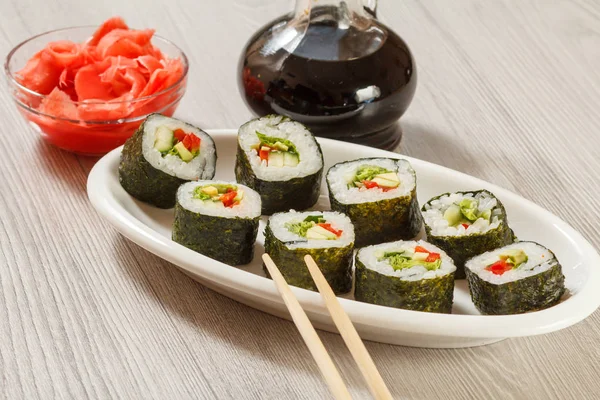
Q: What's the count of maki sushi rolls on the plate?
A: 8